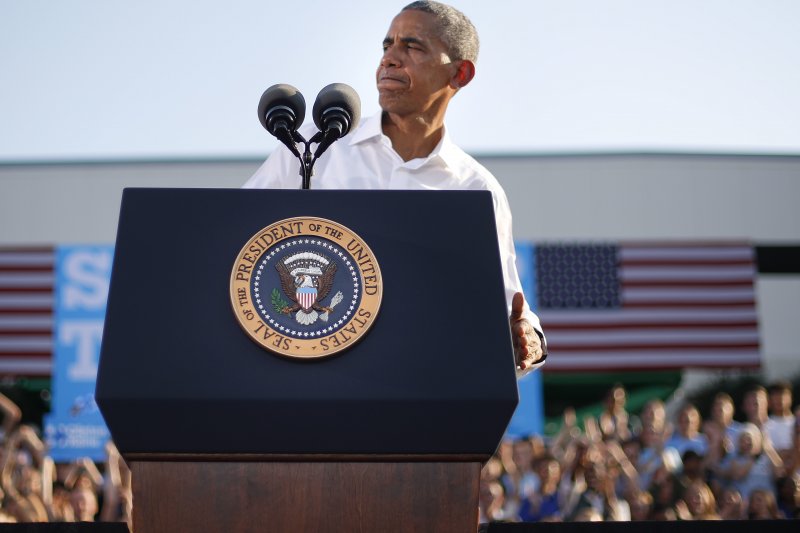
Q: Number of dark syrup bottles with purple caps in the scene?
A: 0